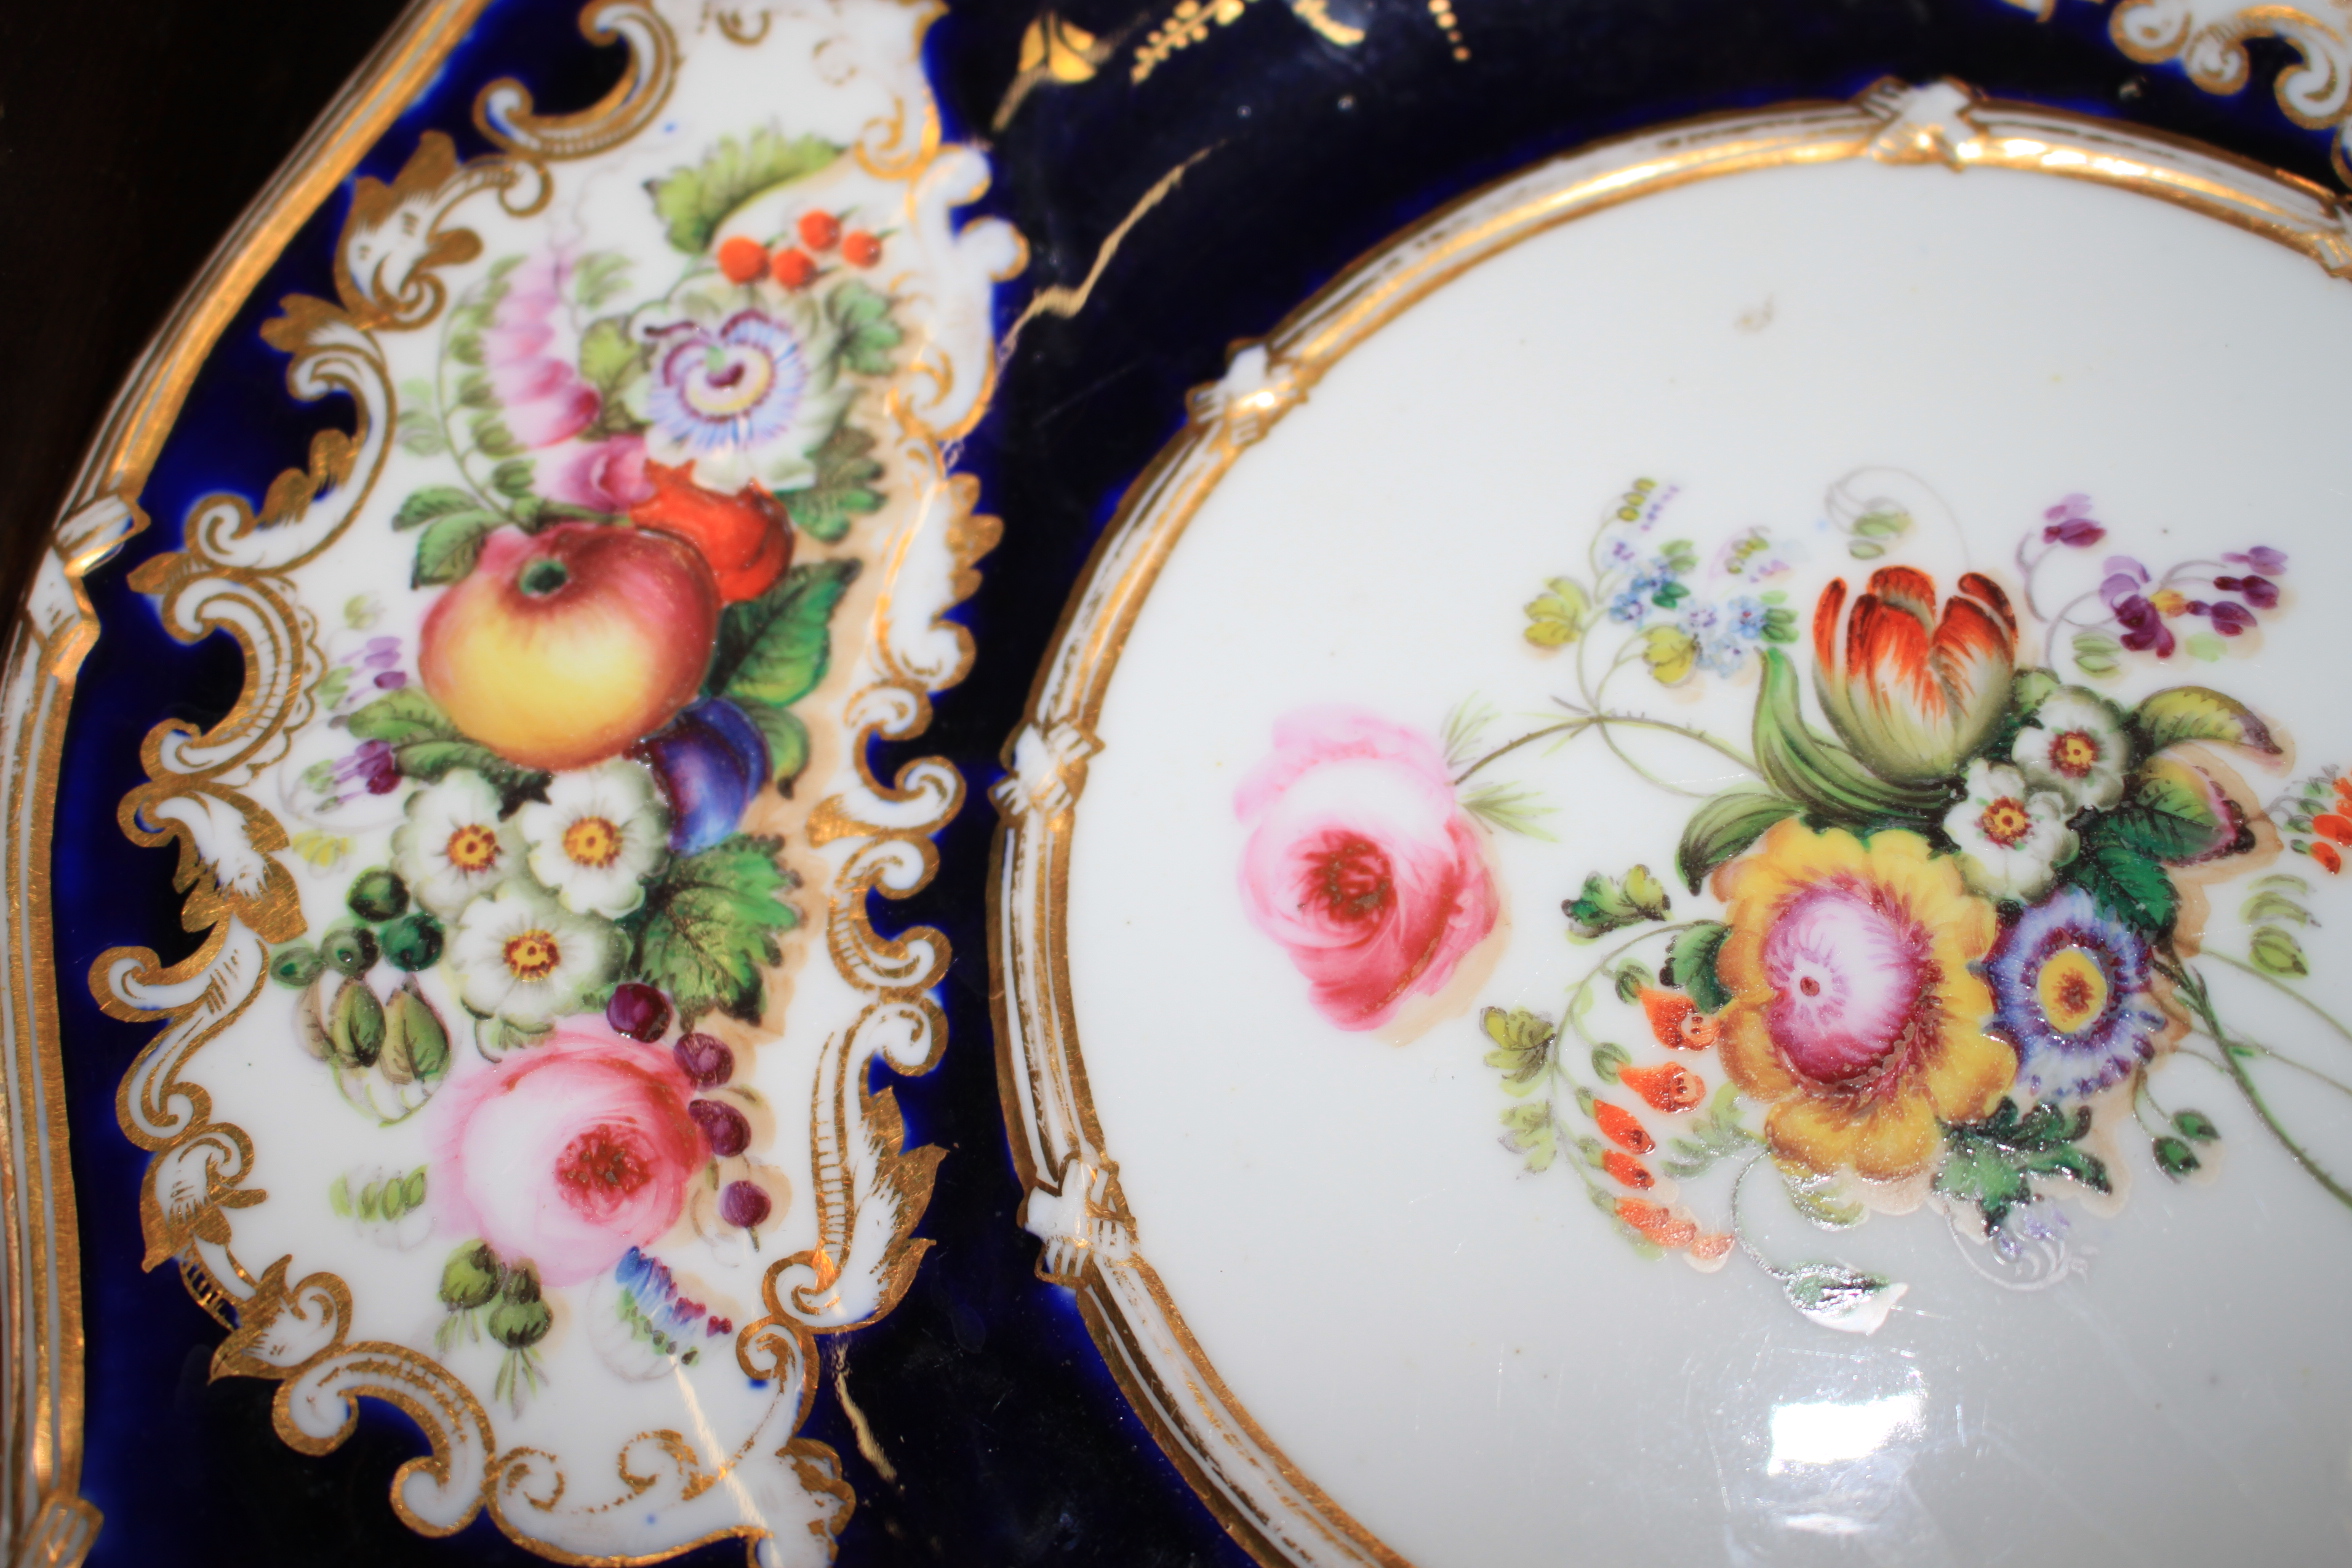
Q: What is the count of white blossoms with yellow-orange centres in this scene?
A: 5